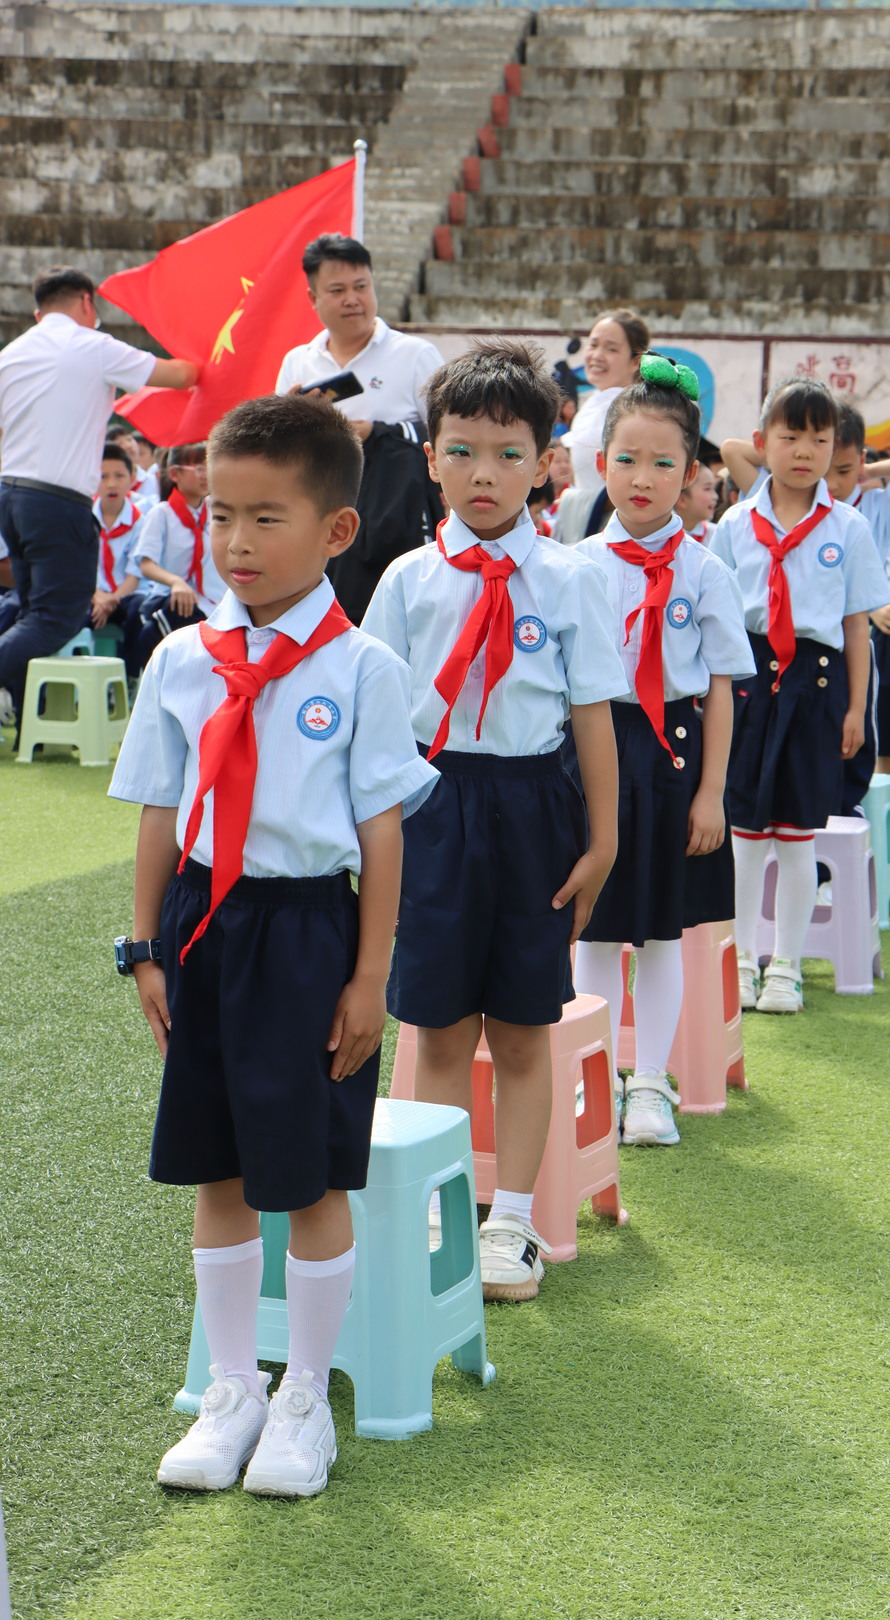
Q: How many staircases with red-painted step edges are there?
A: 1